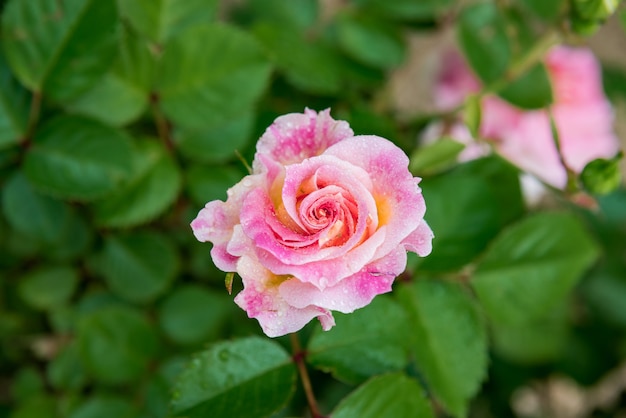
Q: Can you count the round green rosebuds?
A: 2